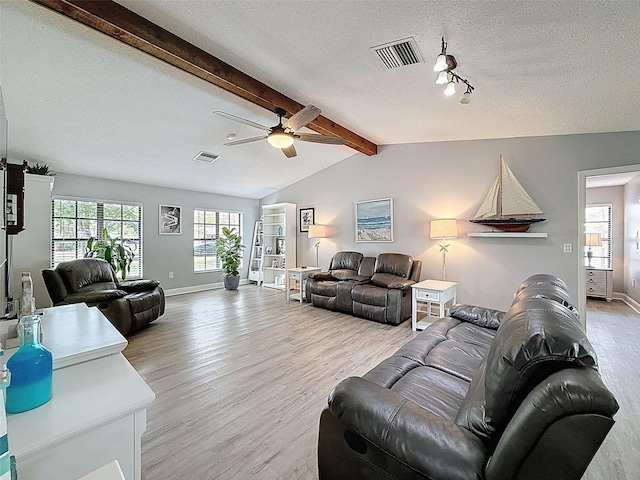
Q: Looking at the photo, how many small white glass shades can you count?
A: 4